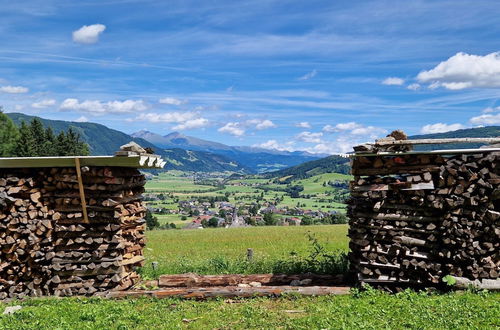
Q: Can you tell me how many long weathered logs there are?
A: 2